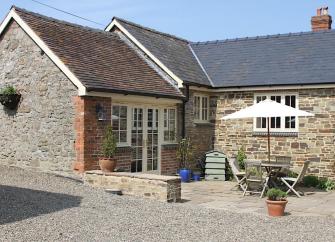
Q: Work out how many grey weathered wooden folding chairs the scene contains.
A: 4